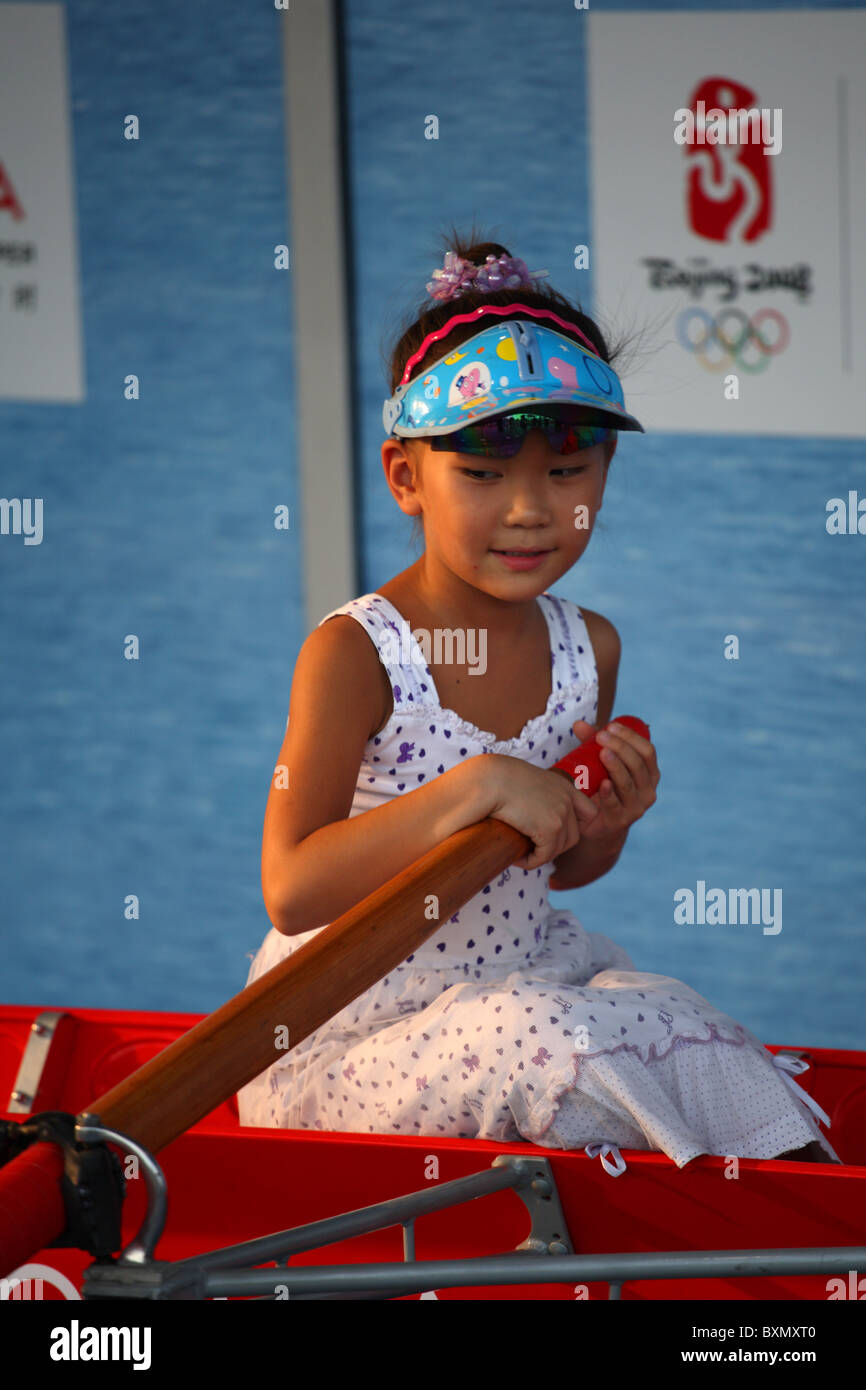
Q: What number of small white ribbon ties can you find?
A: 2